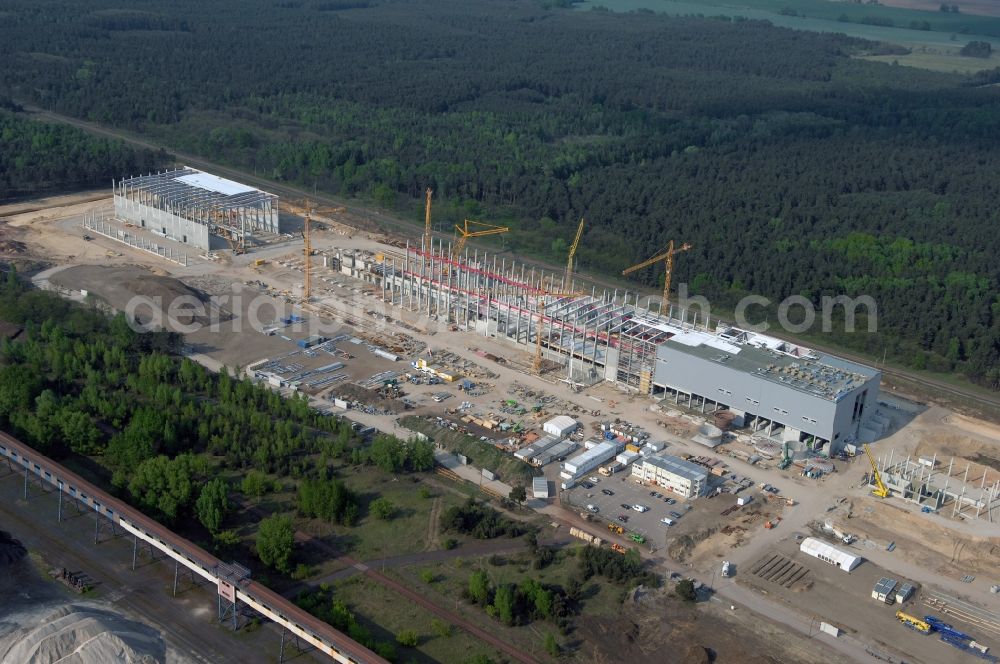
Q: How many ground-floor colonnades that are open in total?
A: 11